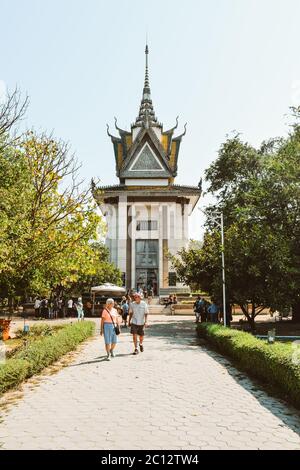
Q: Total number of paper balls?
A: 0